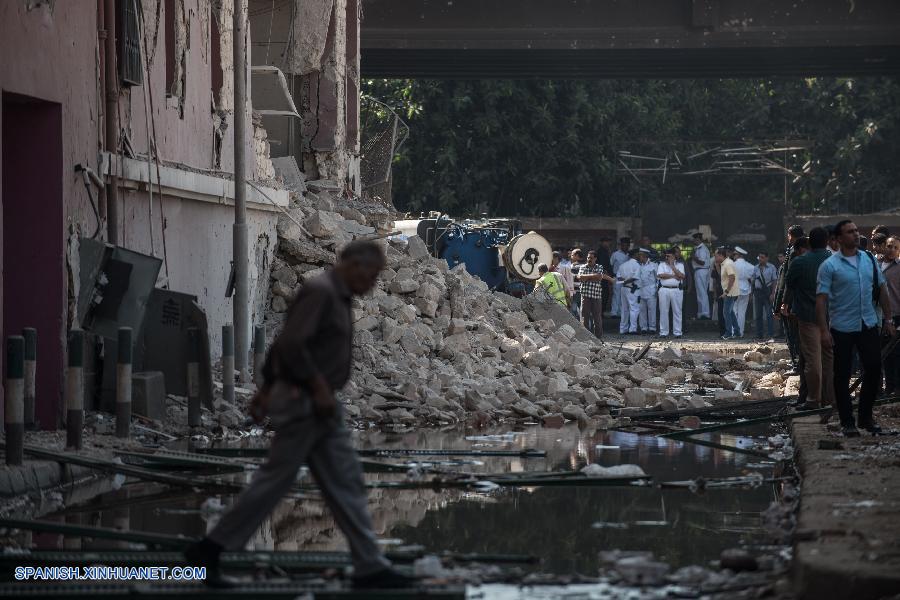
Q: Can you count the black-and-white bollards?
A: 7